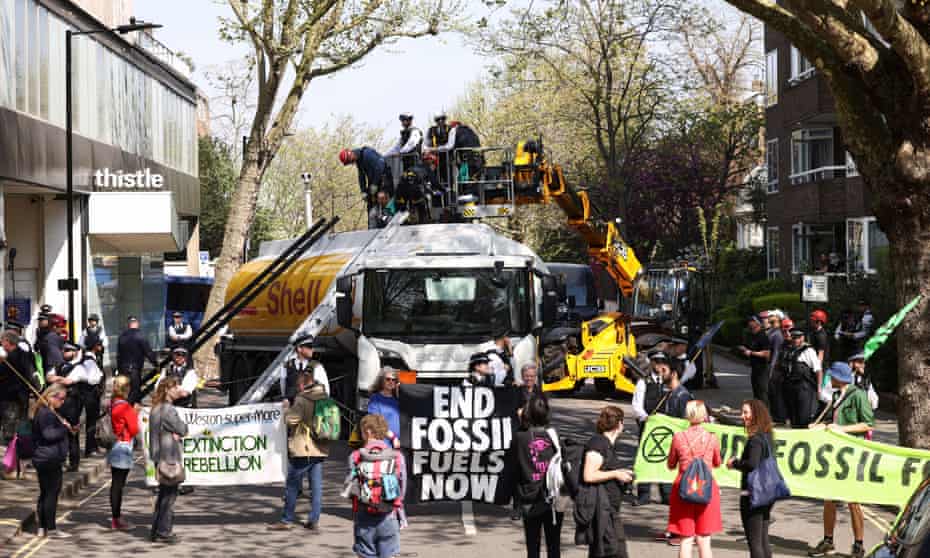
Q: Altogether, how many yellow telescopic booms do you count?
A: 1